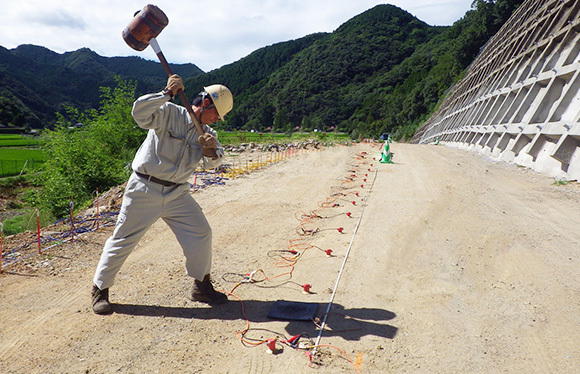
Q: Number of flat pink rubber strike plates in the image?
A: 0